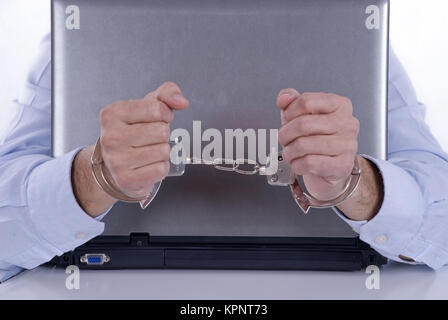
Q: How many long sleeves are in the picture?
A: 2